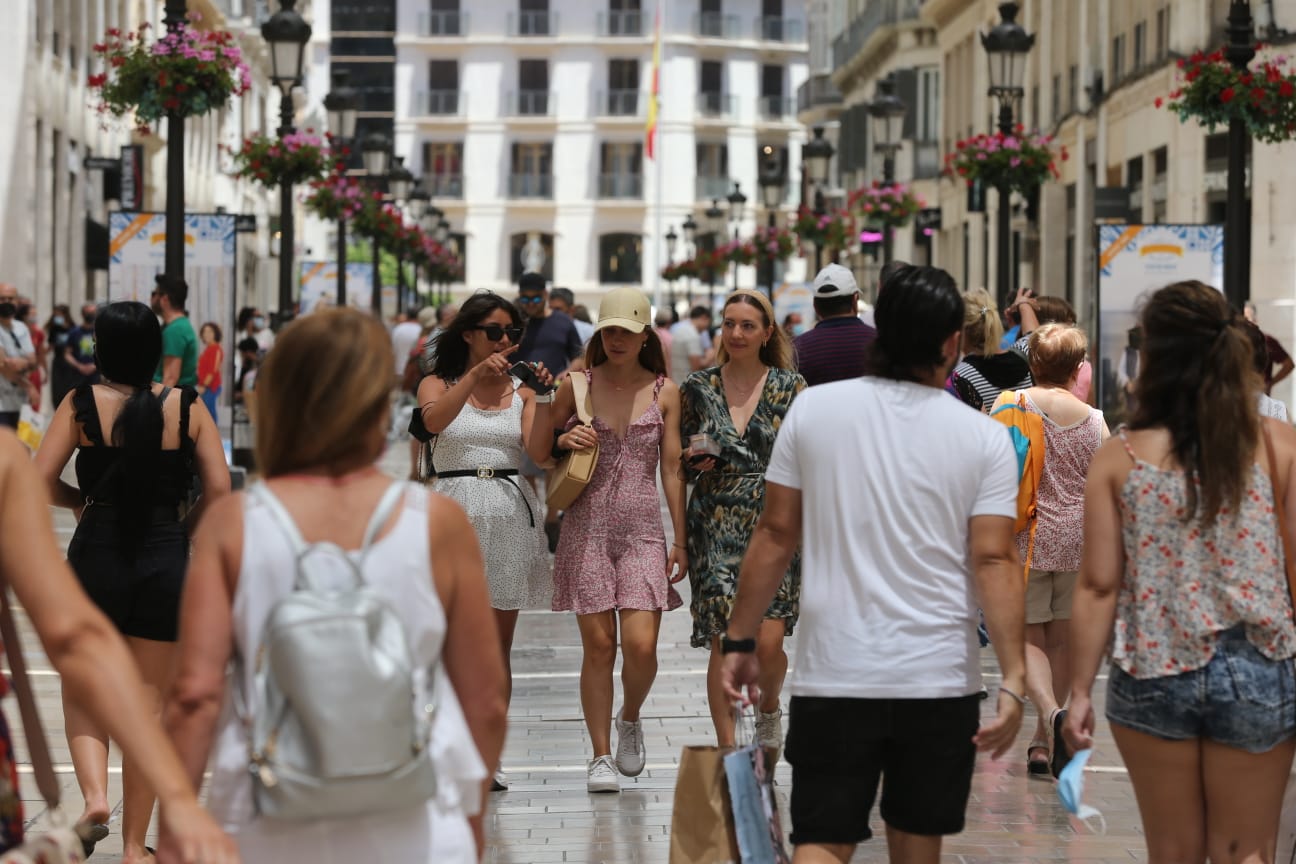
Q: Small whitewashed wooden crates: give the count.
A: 0